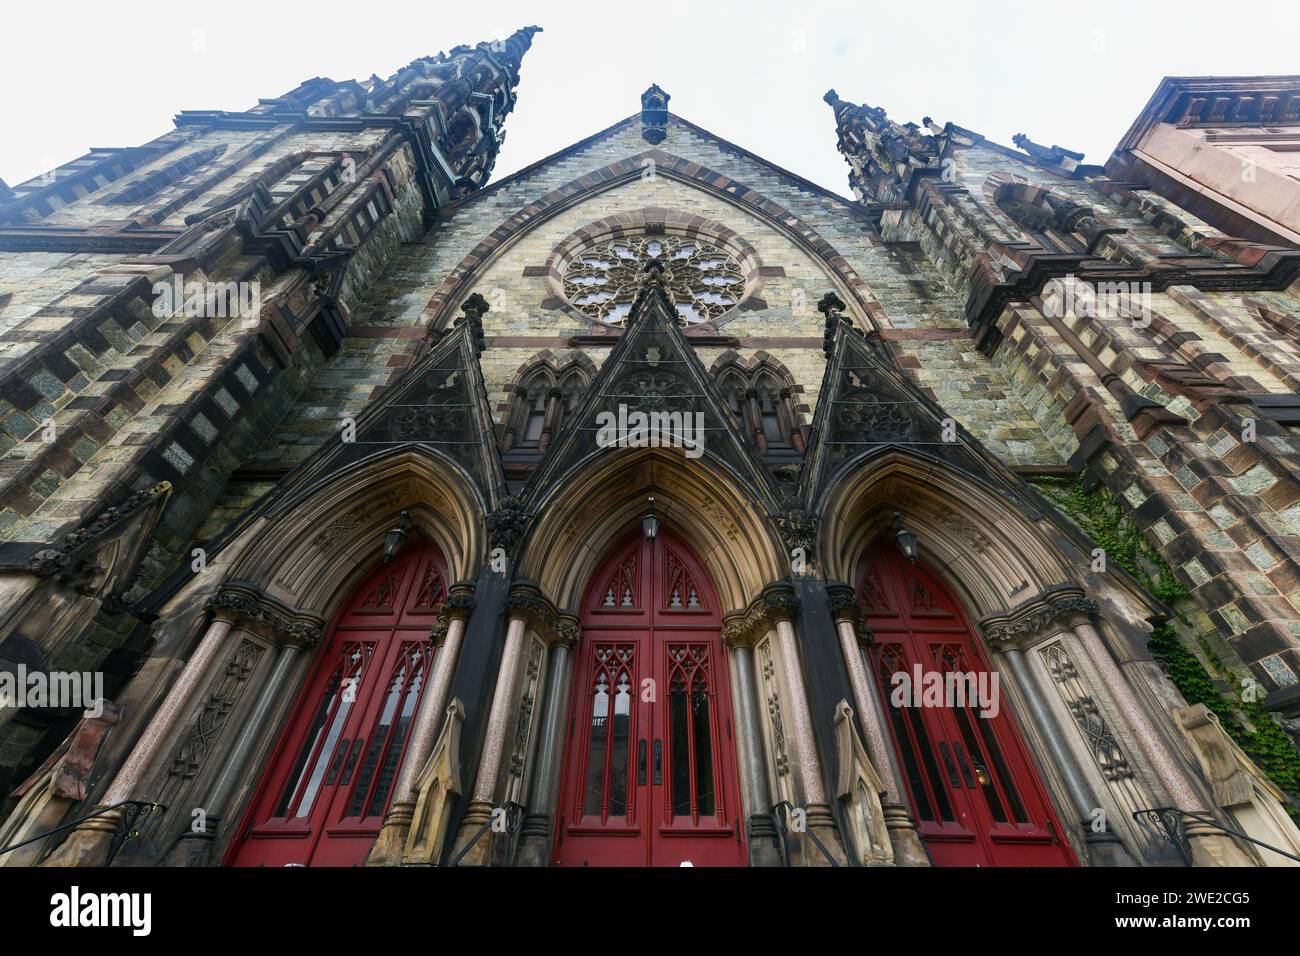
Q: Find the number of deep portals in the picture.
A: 3